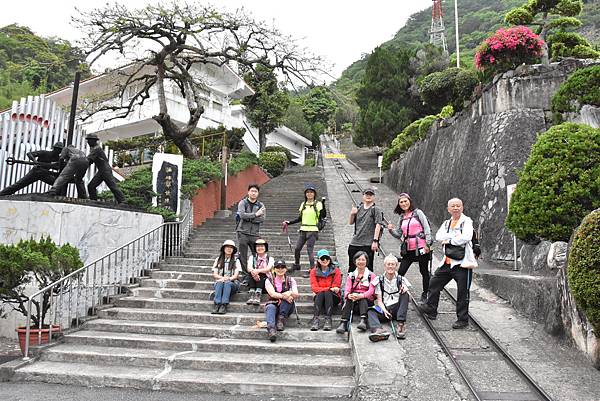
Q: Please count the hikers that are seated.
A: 6